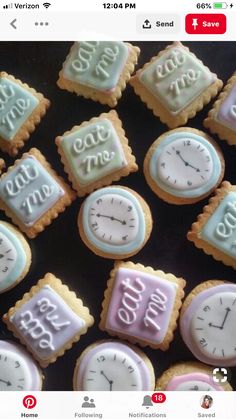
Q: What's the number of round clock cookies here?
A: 7